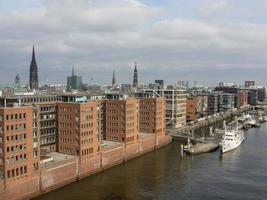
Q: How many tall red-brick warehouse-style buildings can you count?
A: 4